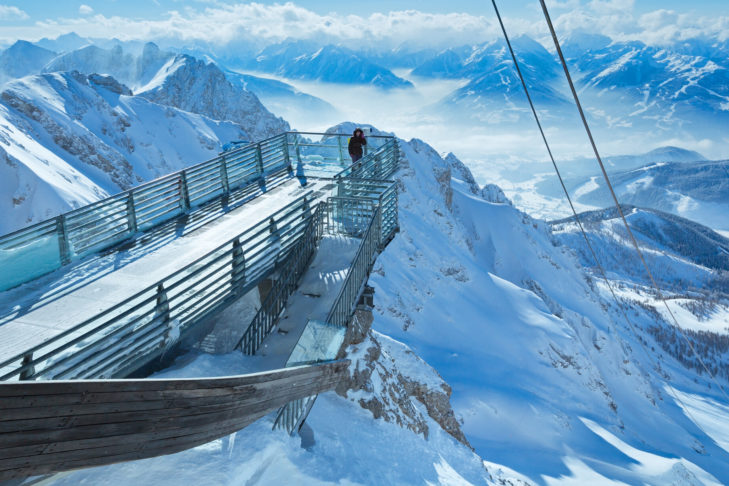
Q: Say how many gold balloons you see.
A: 0